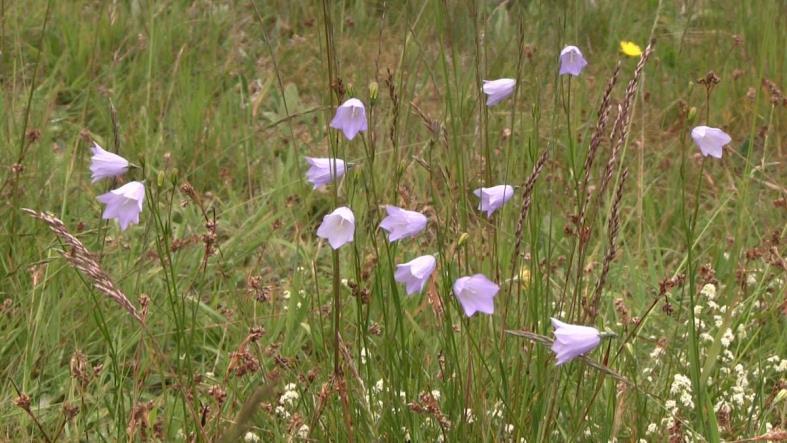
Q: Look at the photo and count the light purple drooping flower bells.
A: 13